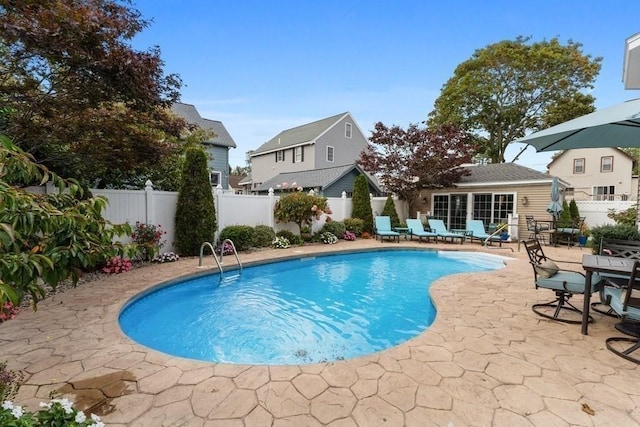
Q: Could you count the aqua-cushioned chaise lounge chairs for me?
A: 4